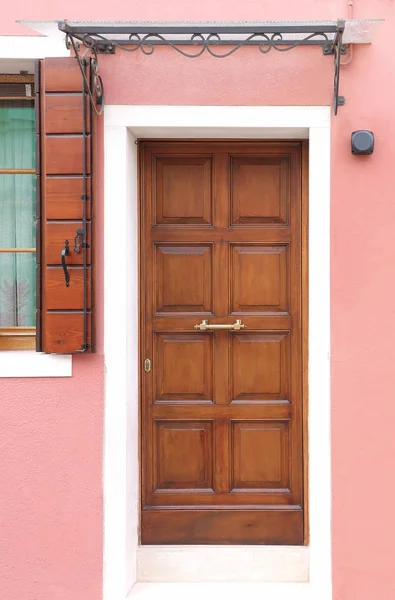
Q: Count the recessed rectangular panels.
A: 8